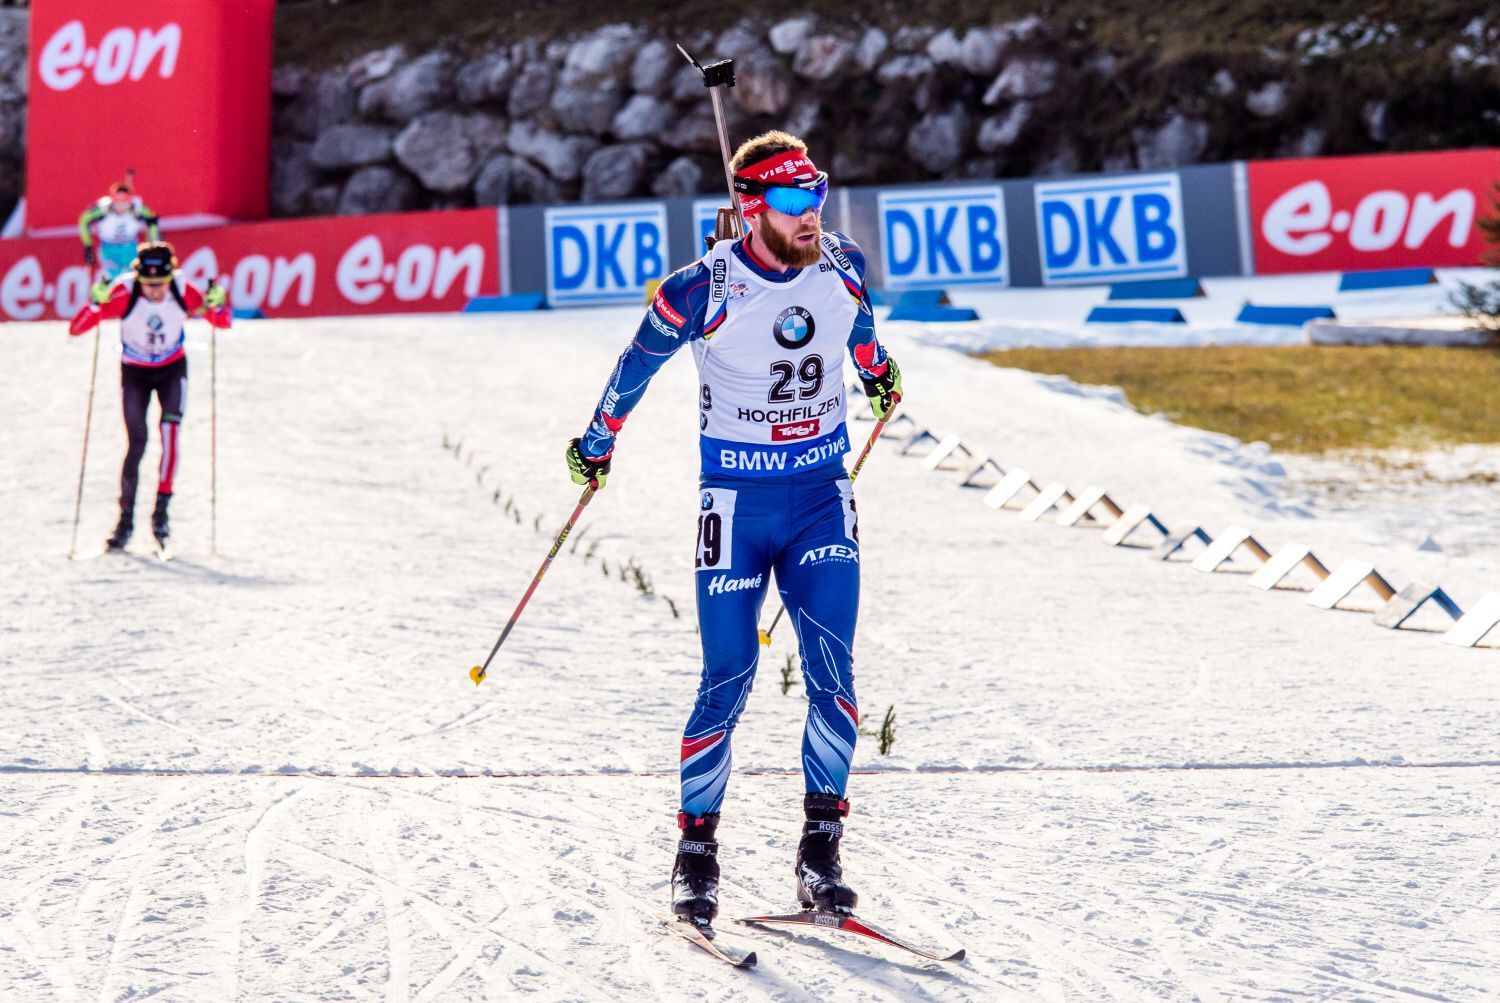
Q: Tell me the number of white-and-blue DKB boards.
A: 4